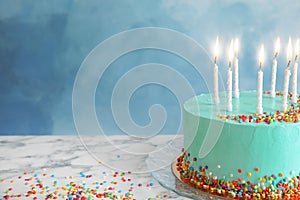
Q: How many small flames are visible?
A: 7